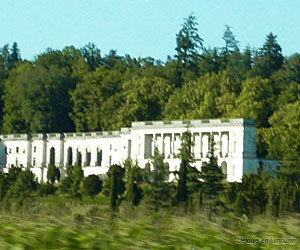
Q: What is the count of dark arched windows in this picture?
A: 5